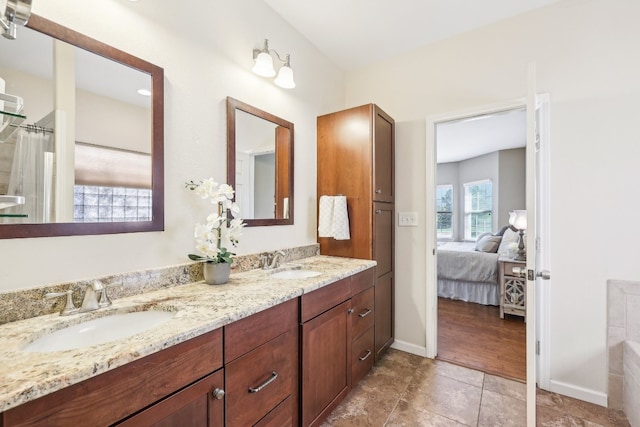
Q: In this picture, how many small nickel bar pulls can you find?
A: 3